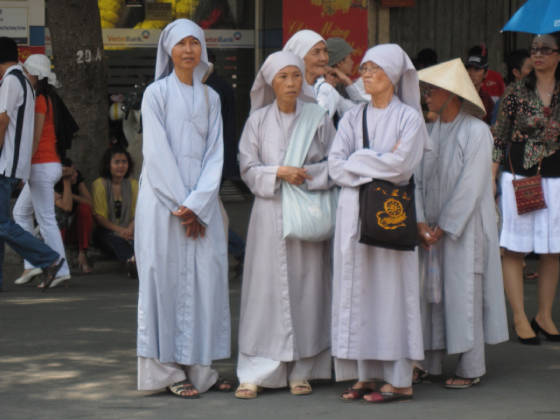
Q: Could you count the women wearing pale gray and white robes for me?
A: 5